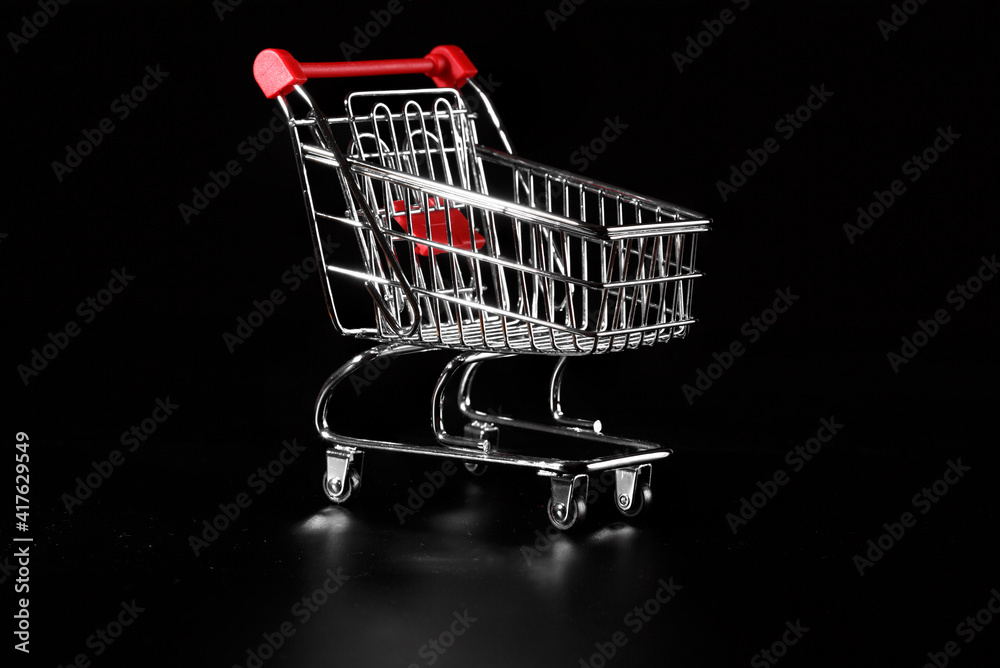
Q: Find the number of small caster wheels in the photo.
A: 4